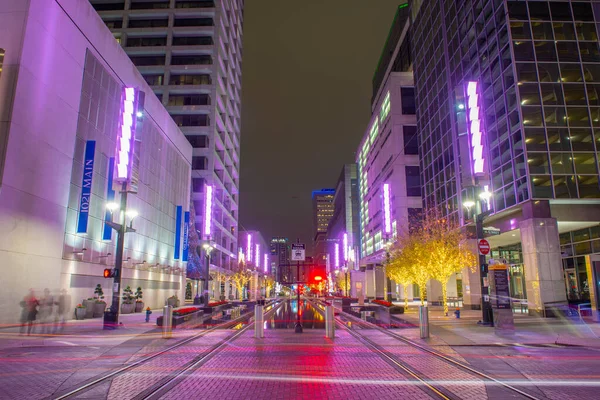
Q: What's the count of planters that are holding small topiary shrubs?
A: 3